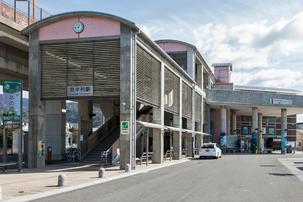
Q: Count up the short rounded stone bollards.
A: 3